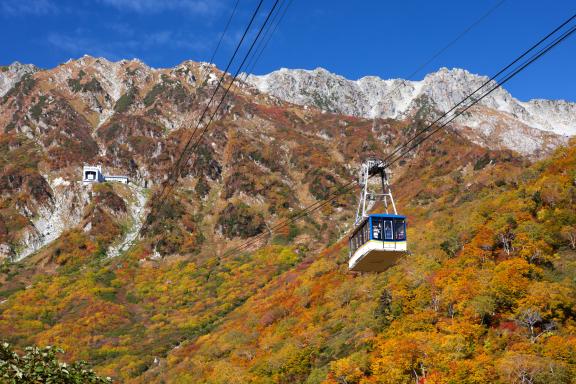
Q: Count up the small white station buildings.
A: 1